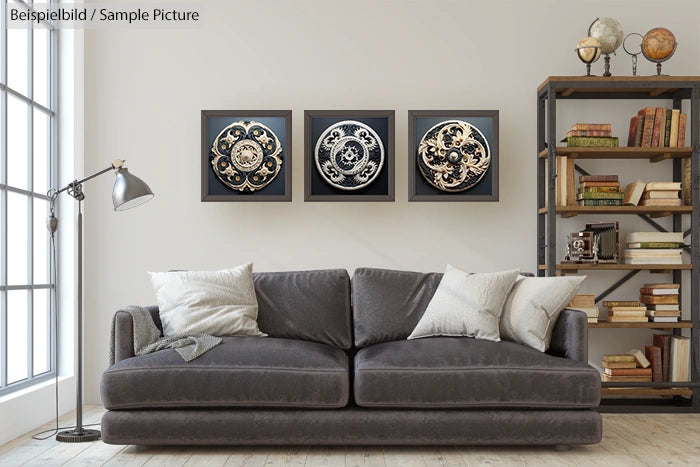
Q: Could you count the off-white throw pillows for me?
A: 3